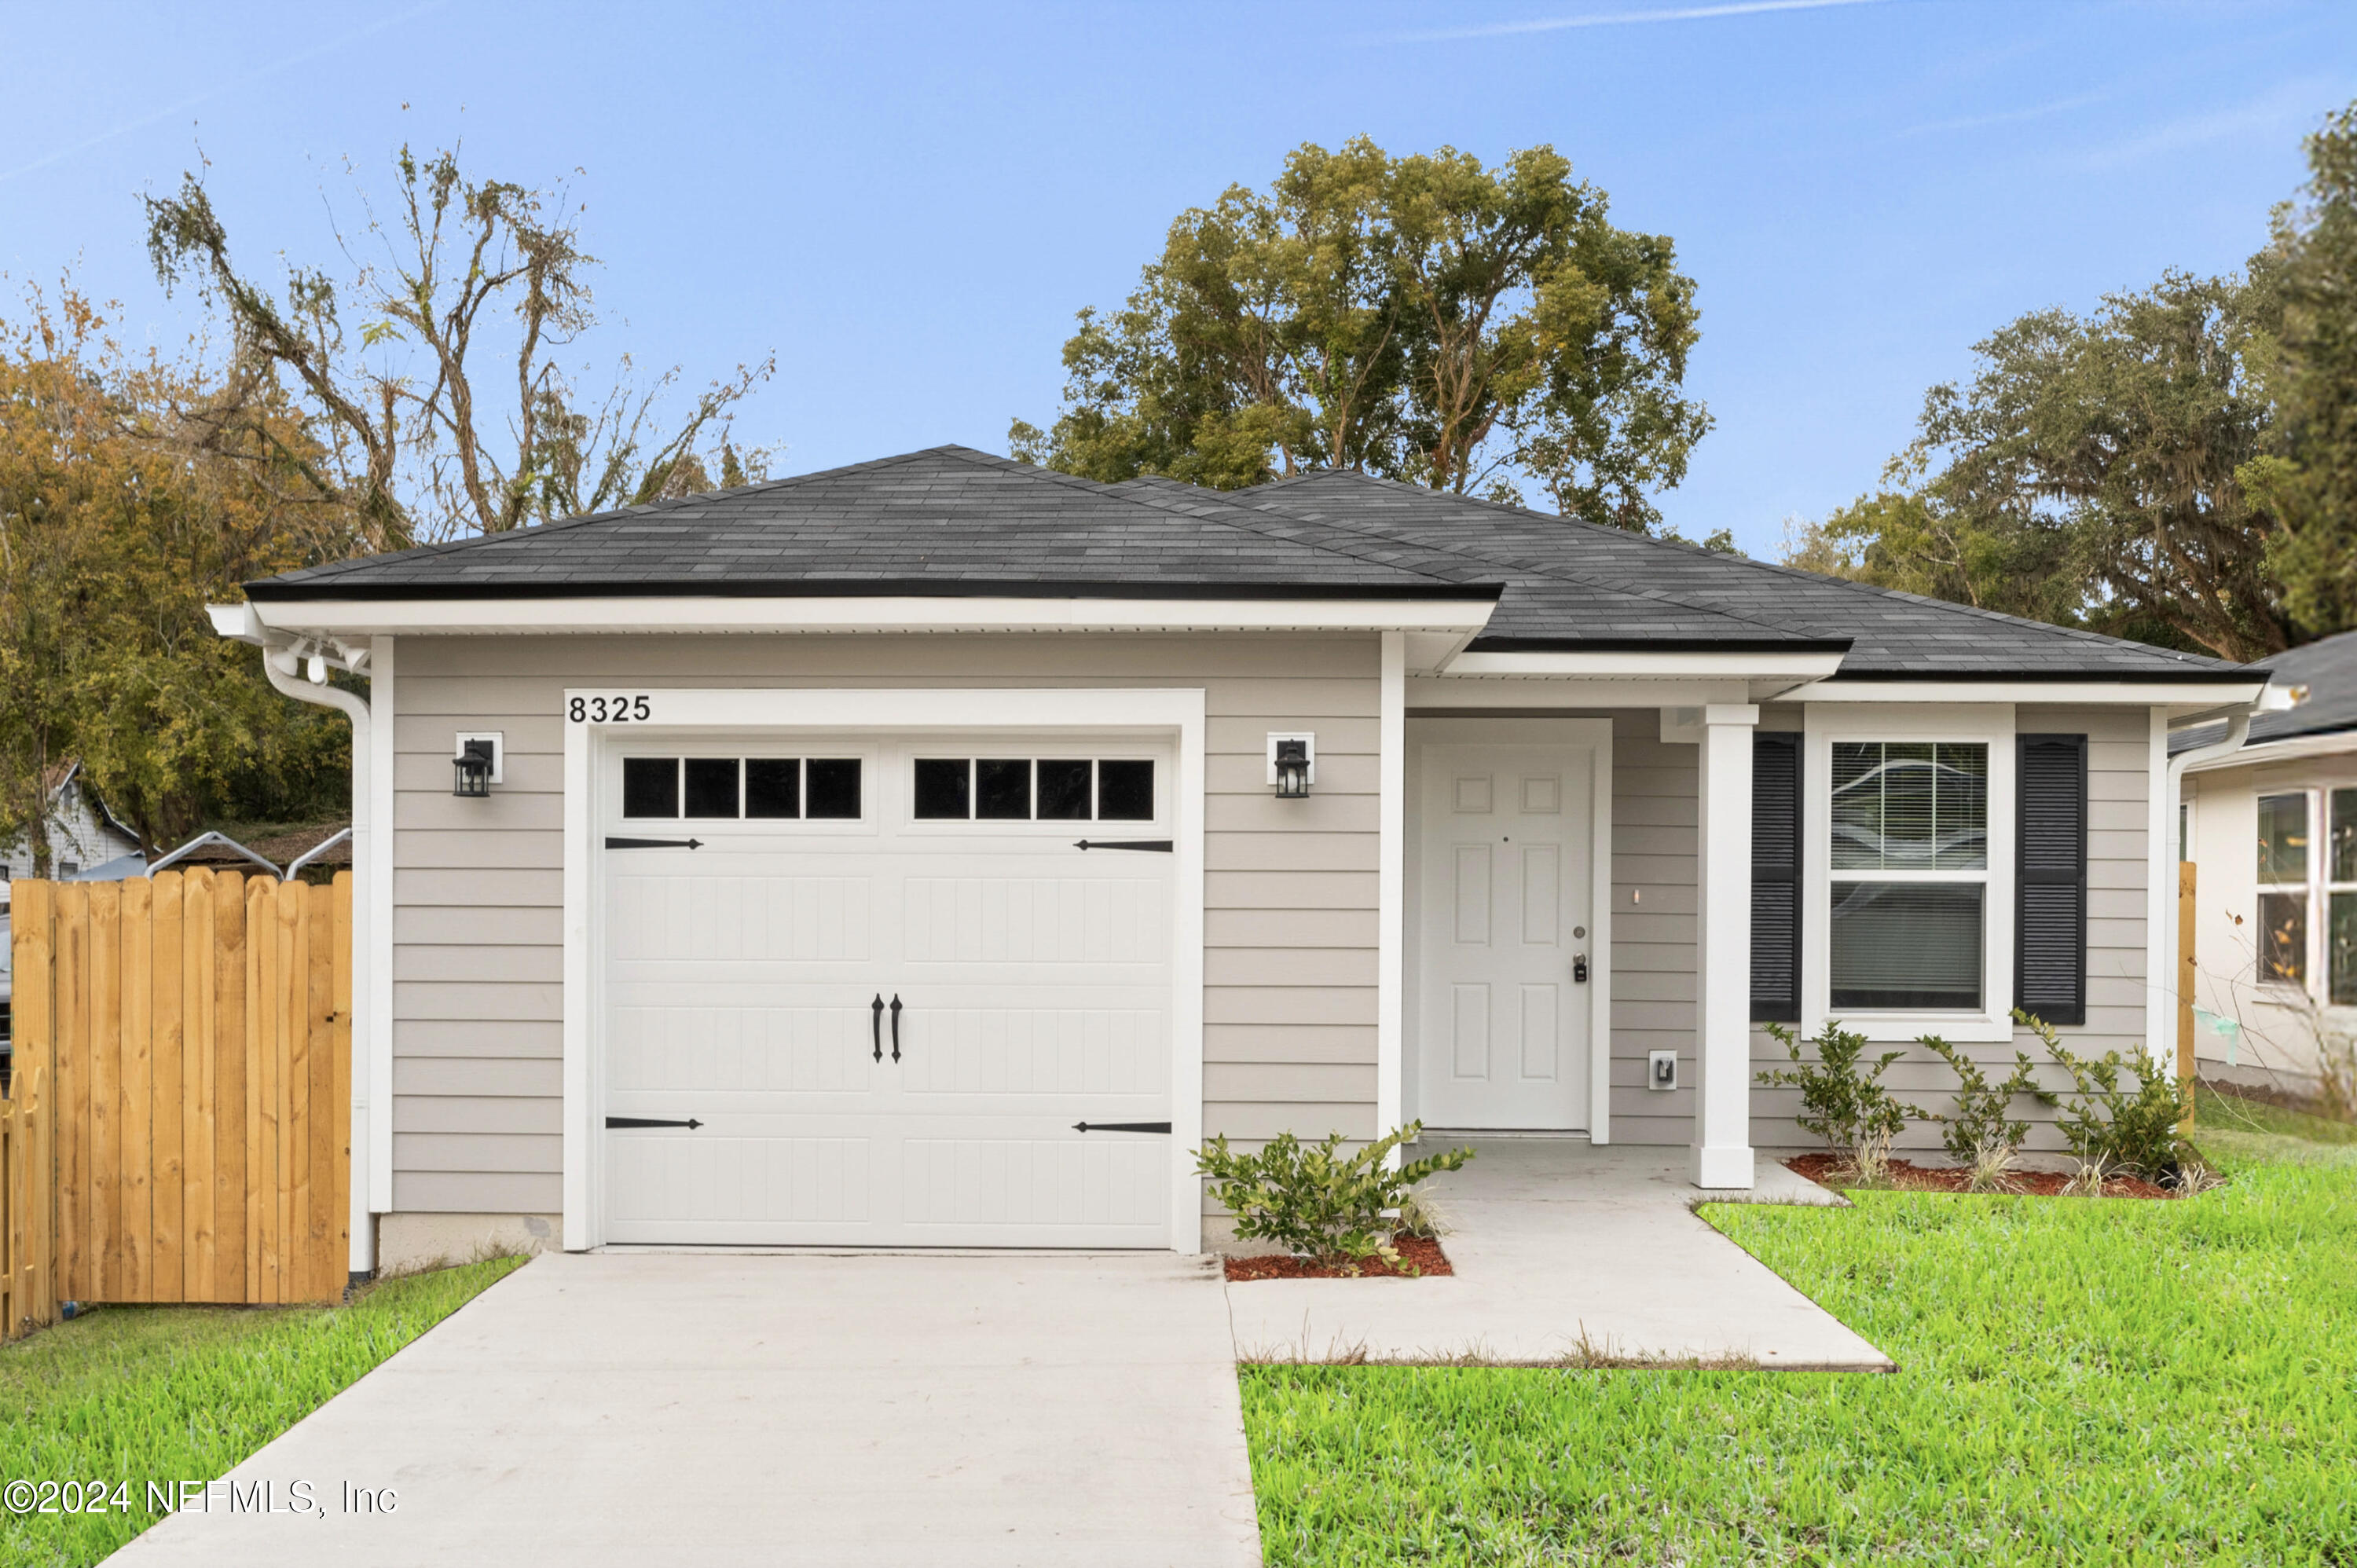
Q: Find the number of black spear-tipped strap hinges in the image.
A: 4